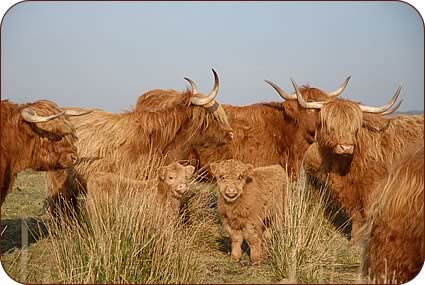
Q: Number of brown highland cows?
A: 7